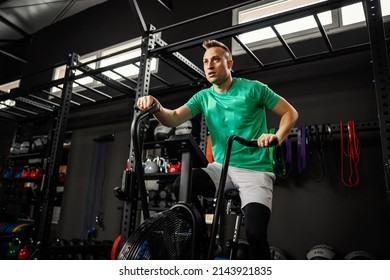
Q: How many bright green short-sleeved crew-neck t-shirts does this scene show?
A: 1